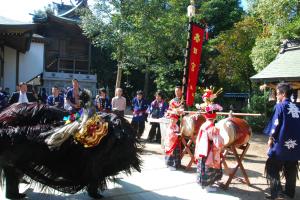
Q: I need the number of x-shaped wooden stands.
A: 2